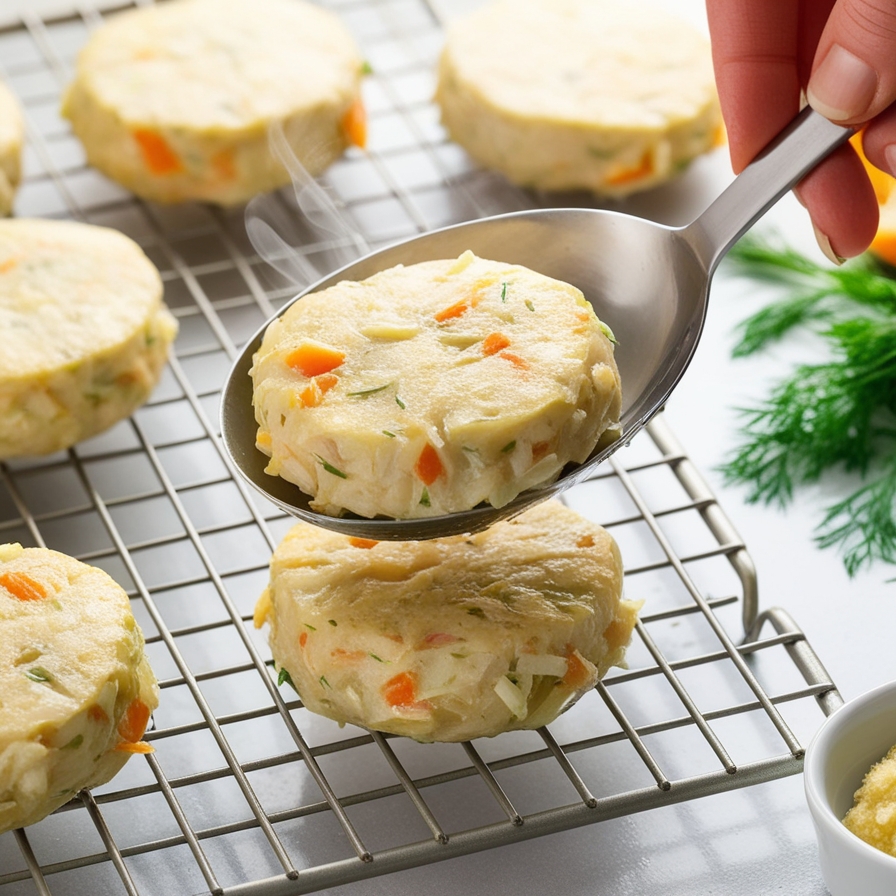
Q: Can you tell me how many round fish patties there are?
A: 7